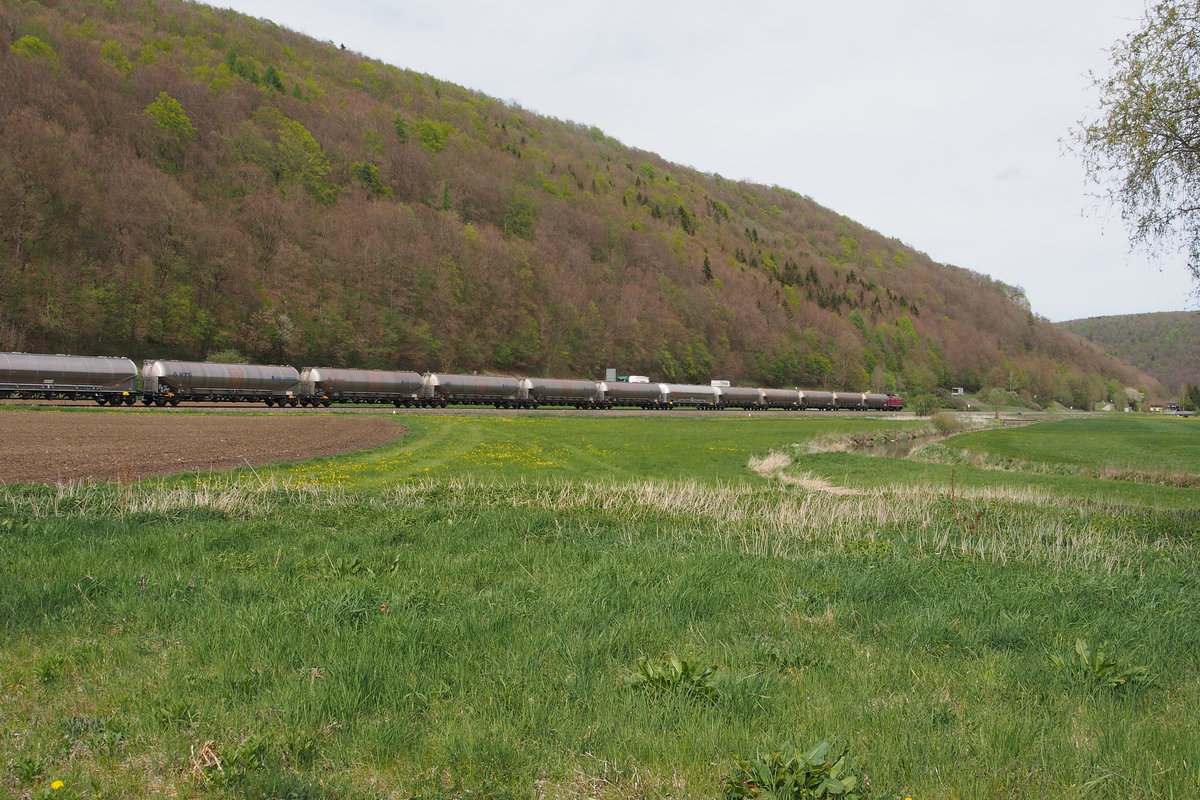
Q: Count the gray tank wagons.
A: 12